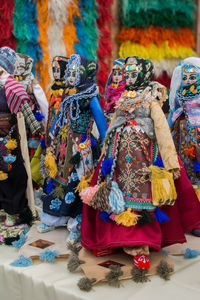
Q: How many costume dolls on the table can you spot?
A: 7